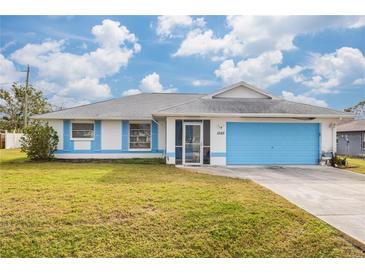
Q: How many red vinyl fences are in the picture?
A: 0